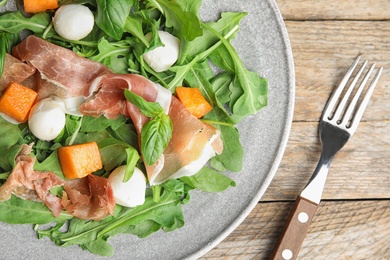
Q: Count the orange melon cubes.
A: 4